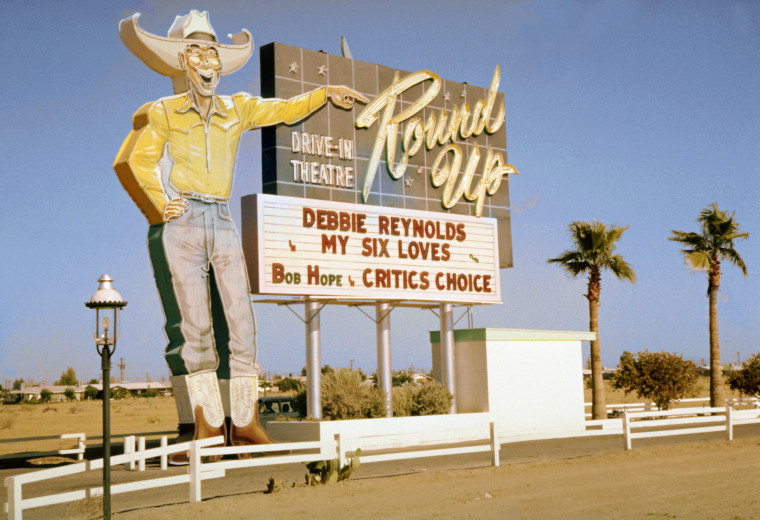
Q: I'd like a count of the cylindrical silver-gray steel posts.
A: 3